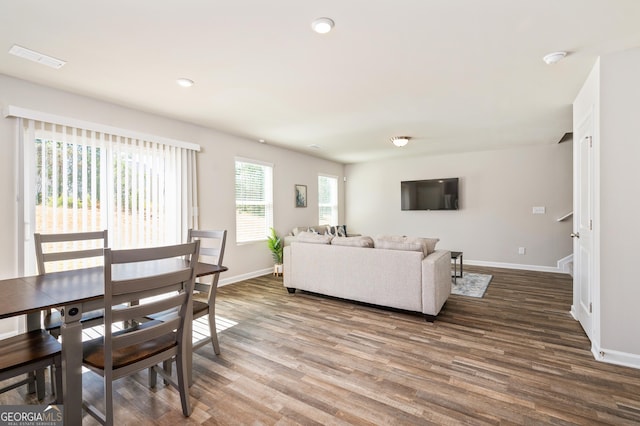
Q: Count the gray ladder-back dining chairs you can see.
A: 3